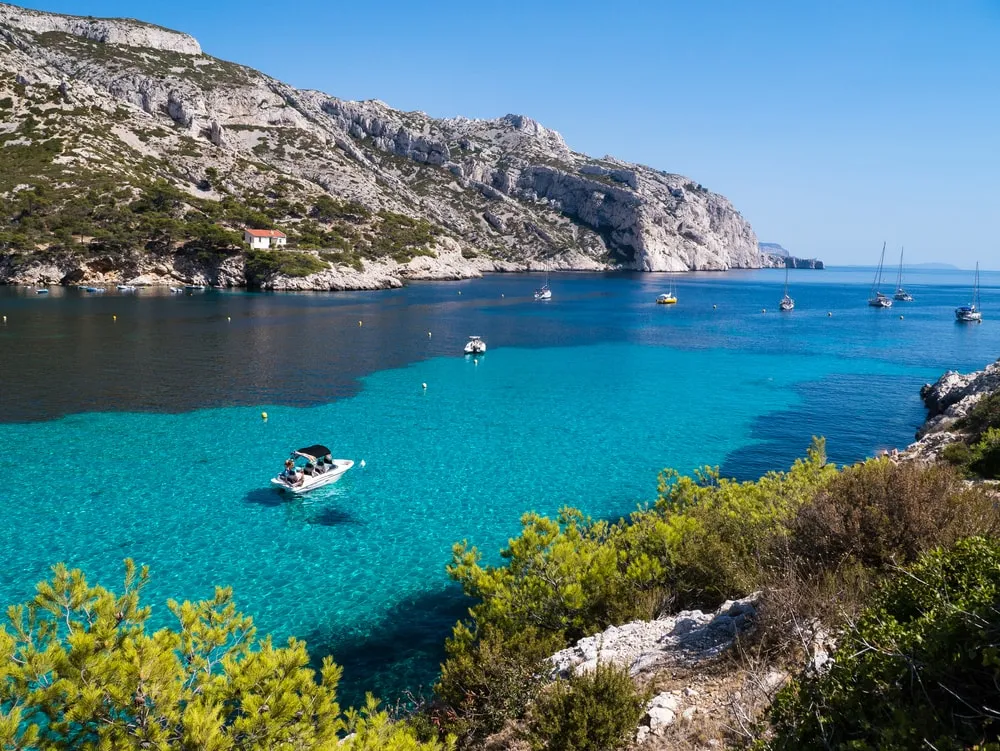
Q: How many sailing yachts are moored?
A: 6